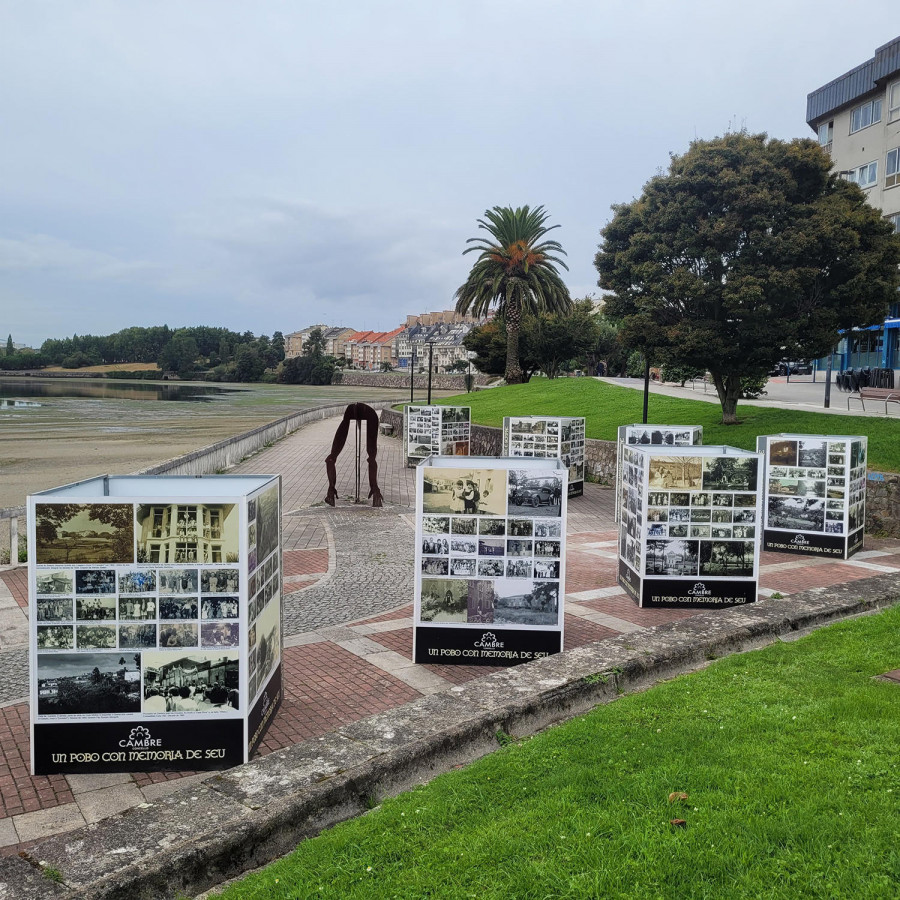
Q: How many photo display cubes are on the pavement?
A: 7